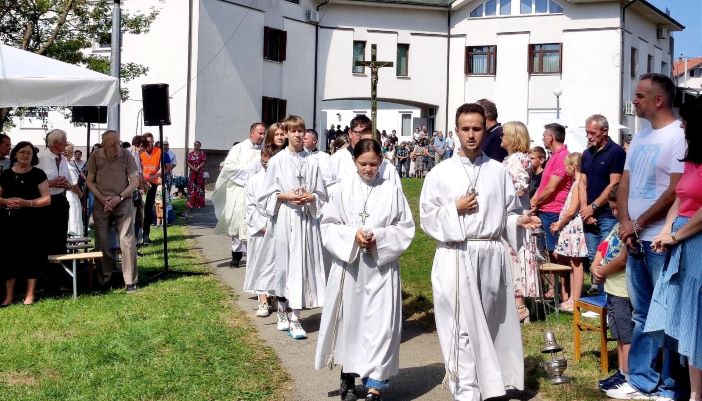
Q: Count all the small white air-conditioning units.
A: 3